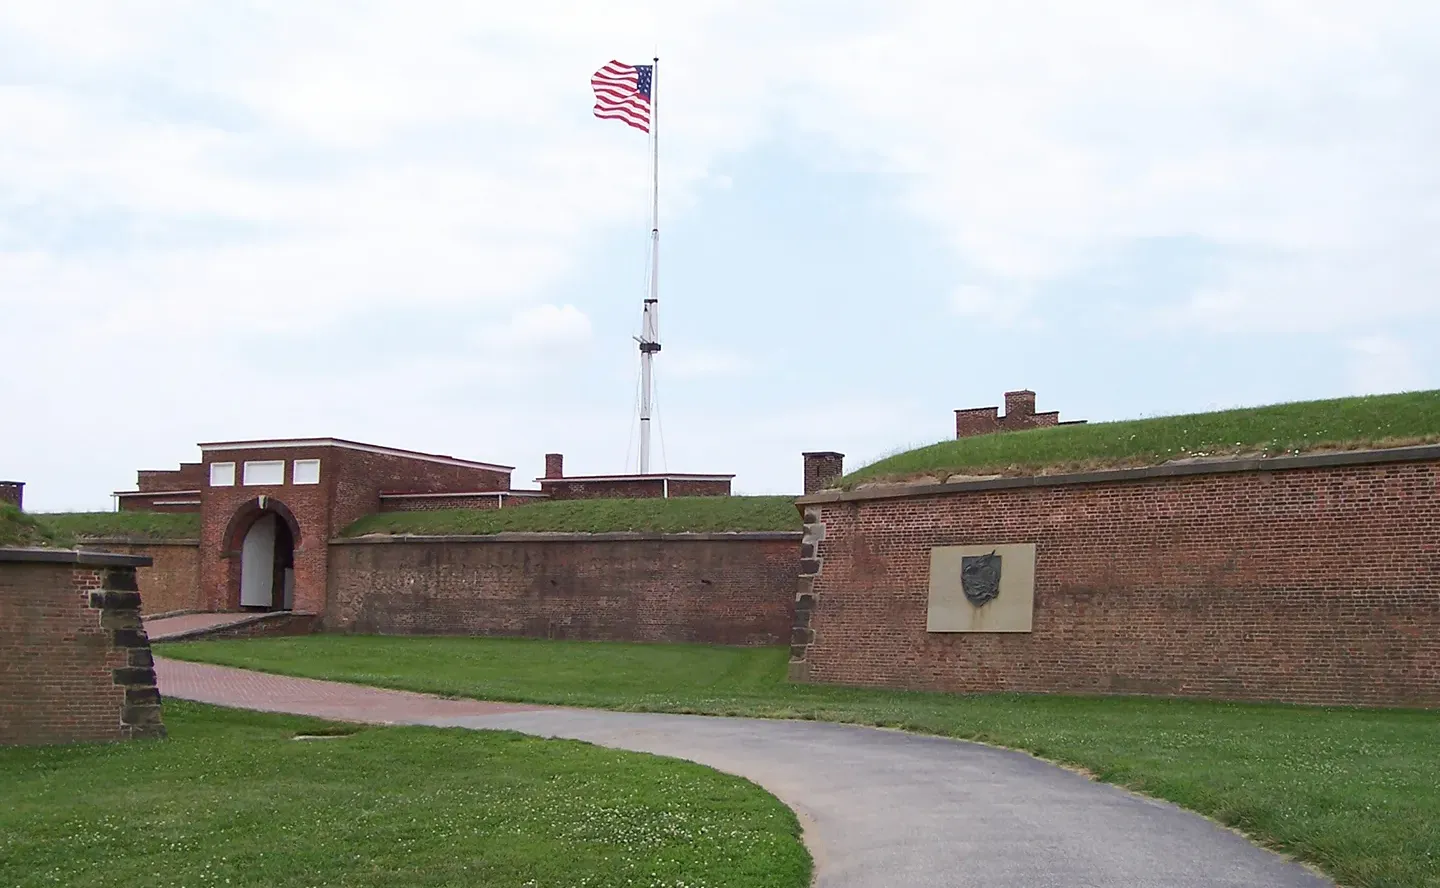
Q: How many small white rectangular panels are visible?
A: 3